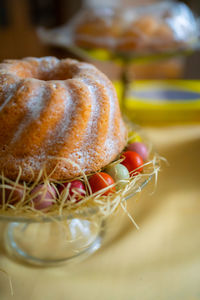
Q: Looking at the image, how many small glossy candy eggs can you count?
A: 8